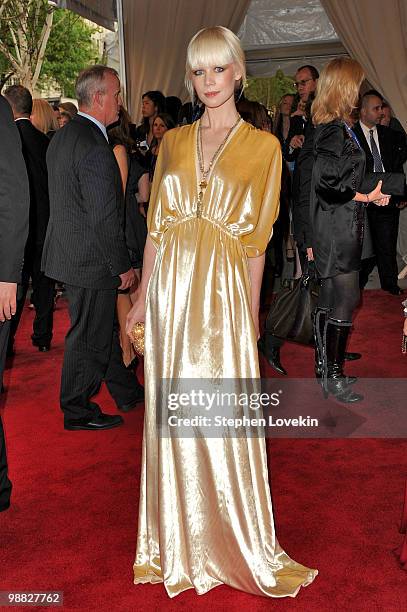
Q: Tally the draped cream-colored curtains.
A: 2